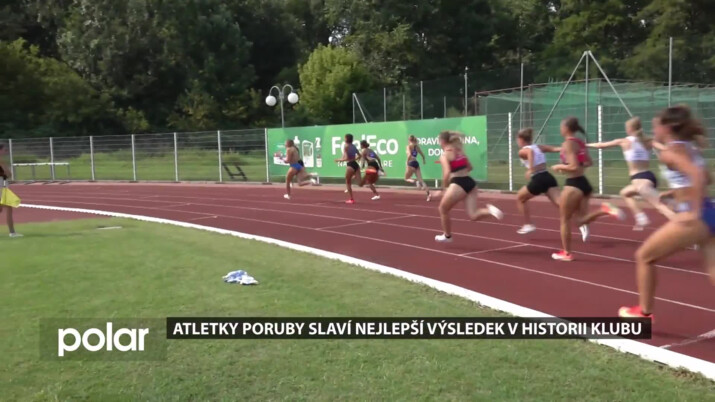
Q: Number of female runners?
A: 9